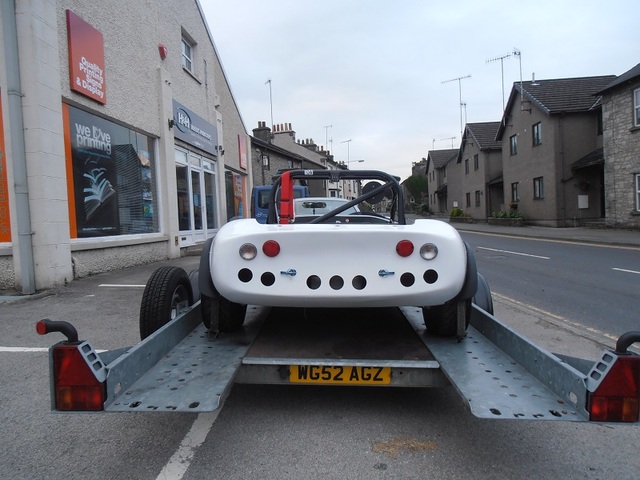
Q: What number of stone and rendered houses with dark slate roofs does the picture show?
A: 4